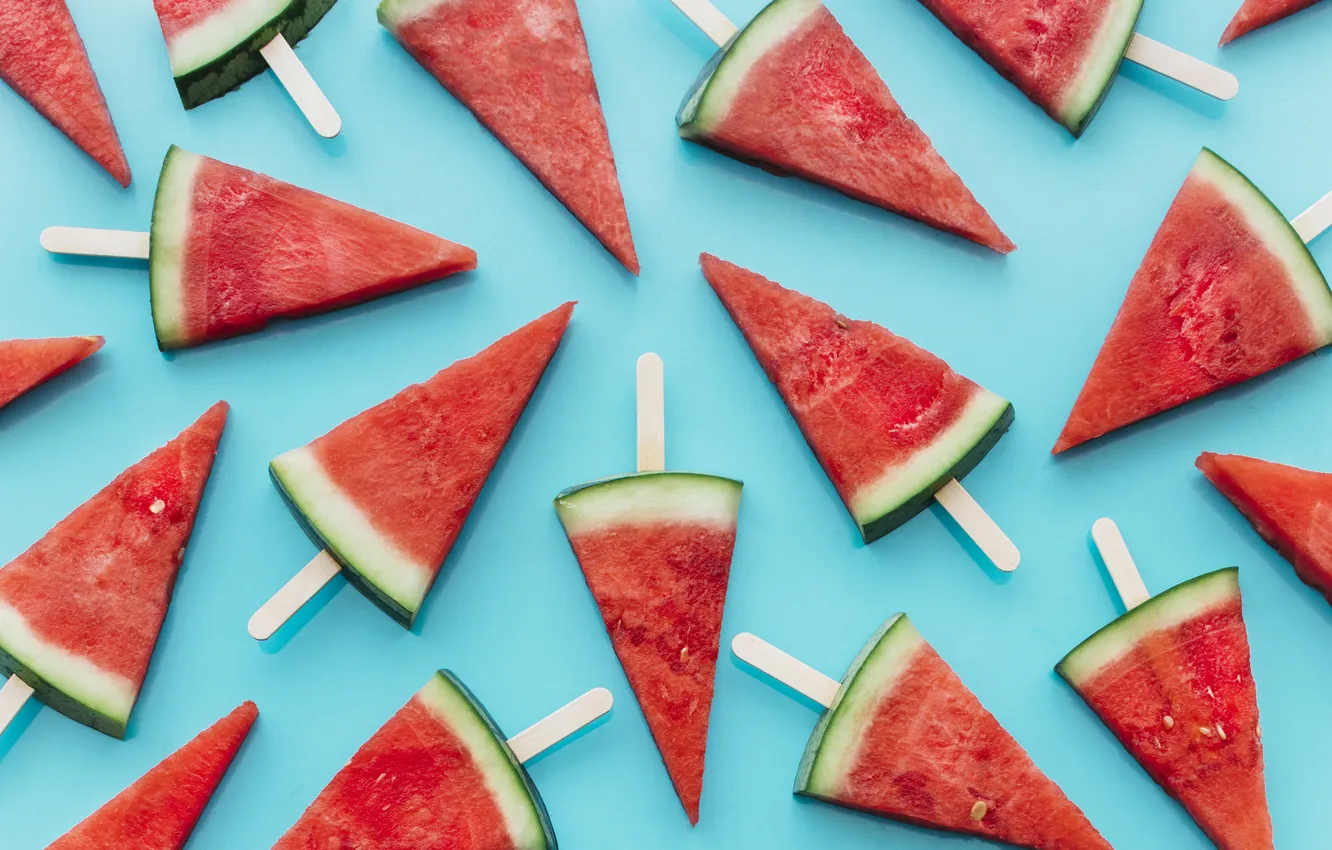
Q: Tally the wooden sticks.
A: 12